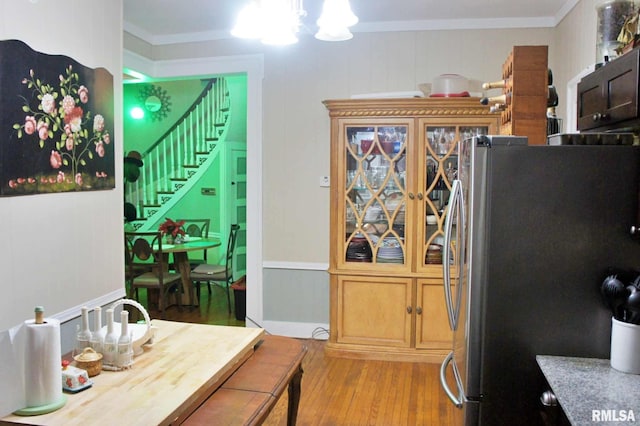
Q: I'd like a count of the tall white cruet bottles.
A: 4